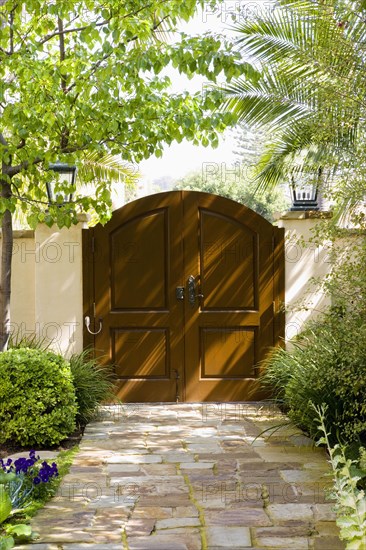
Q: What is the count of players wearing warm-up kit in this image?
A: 0